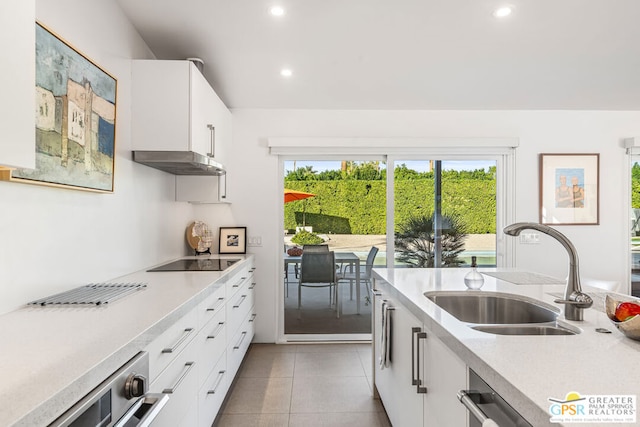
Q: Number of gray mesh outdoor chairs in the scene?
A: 3